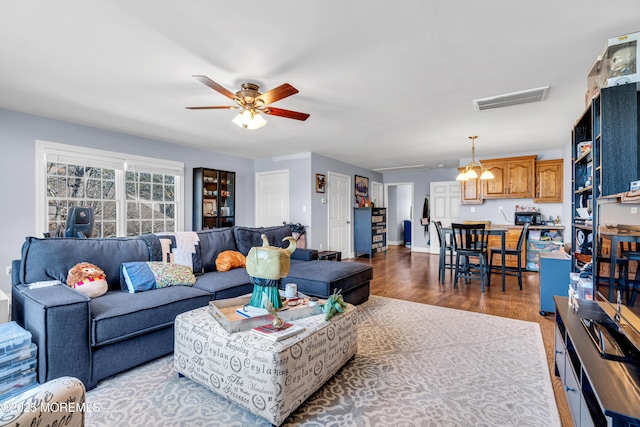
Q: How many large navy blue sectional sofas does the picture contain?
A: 1